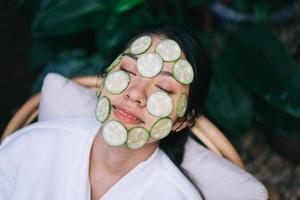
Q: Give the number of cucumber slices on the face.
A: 13